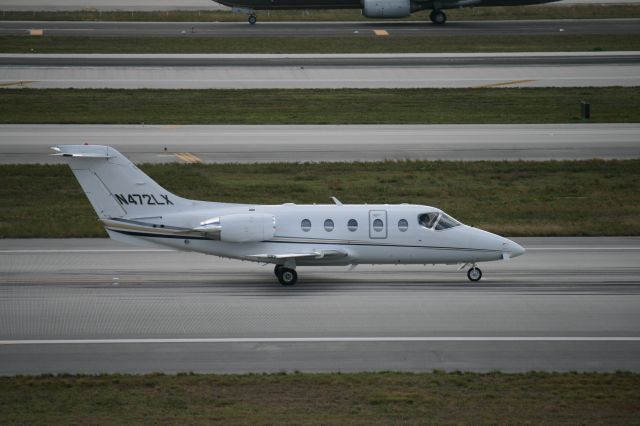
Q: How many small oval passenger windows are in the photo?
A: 5